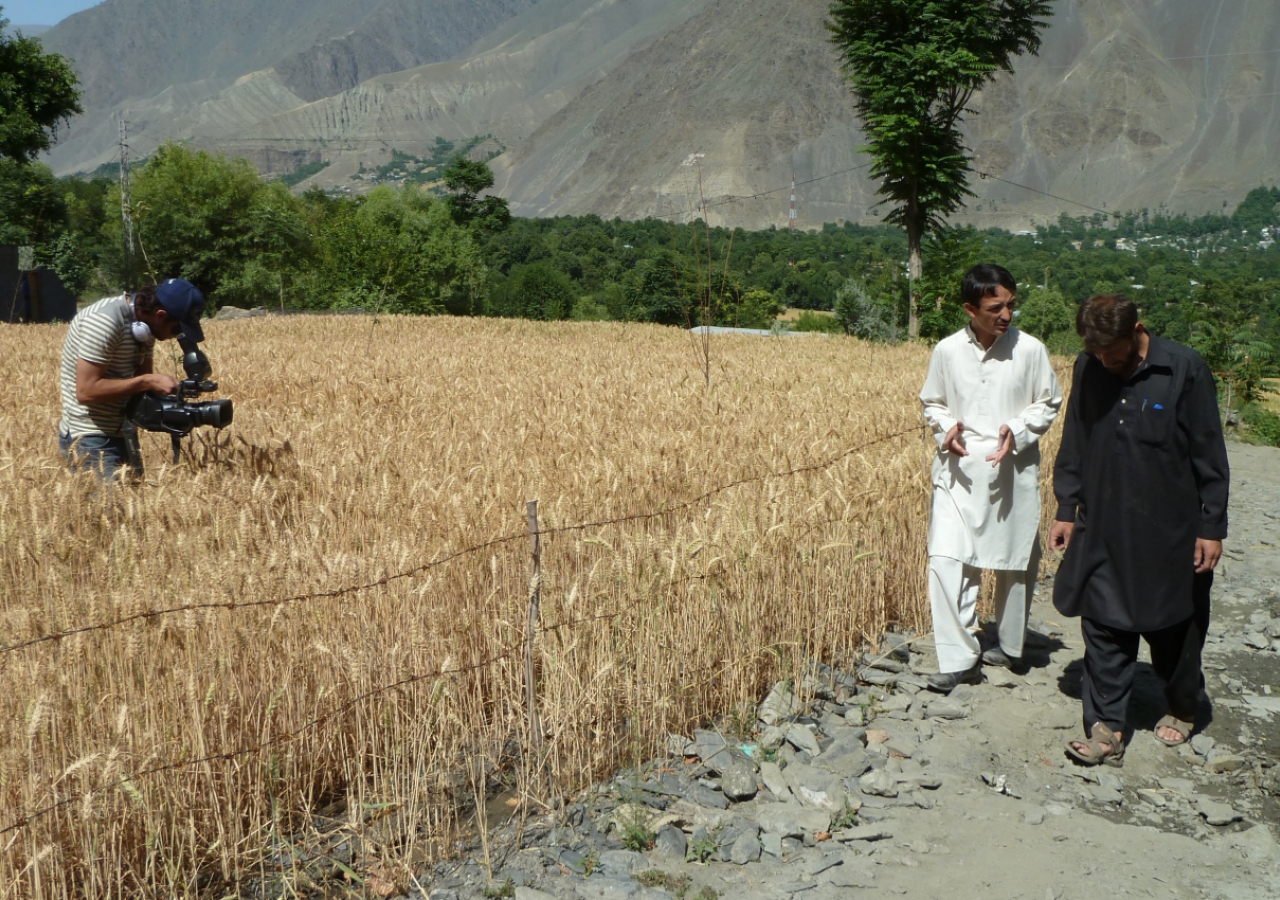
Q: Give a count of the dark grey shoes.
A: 2